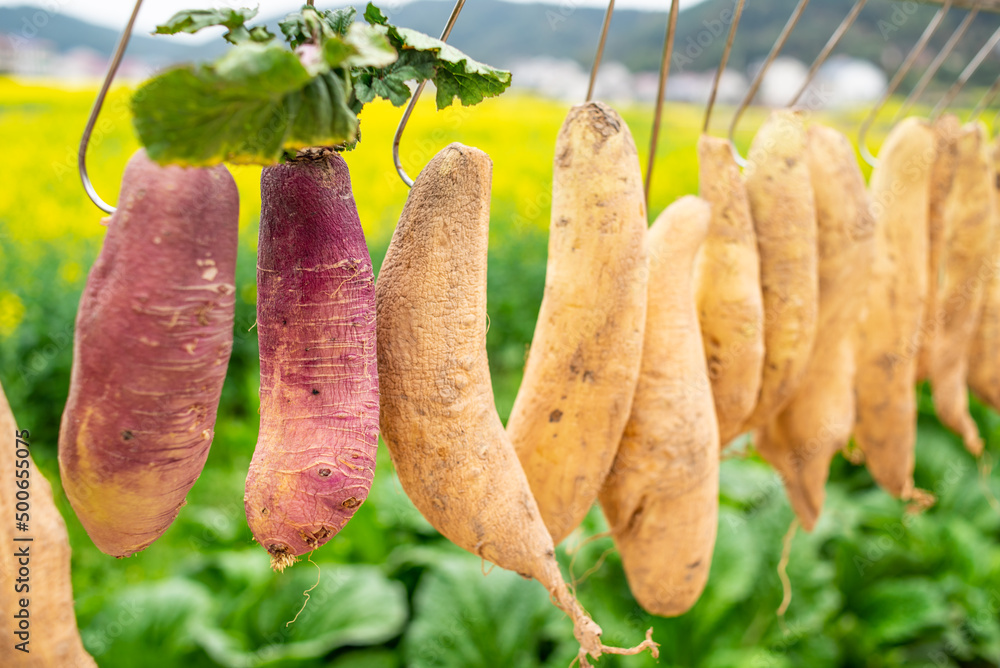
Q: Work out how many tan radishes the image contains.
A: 11